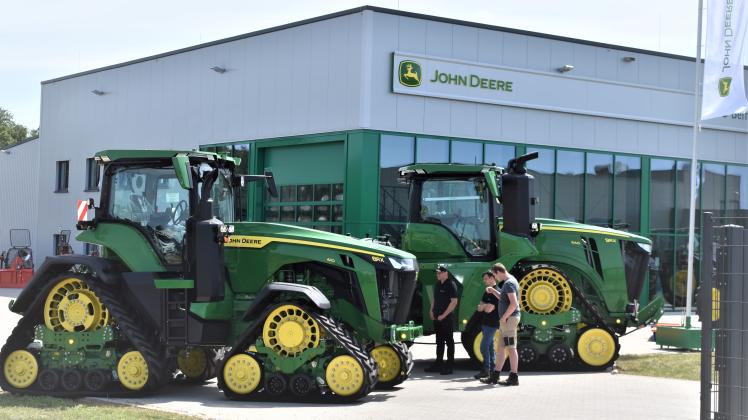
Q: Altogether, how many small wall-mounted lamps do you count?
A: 4